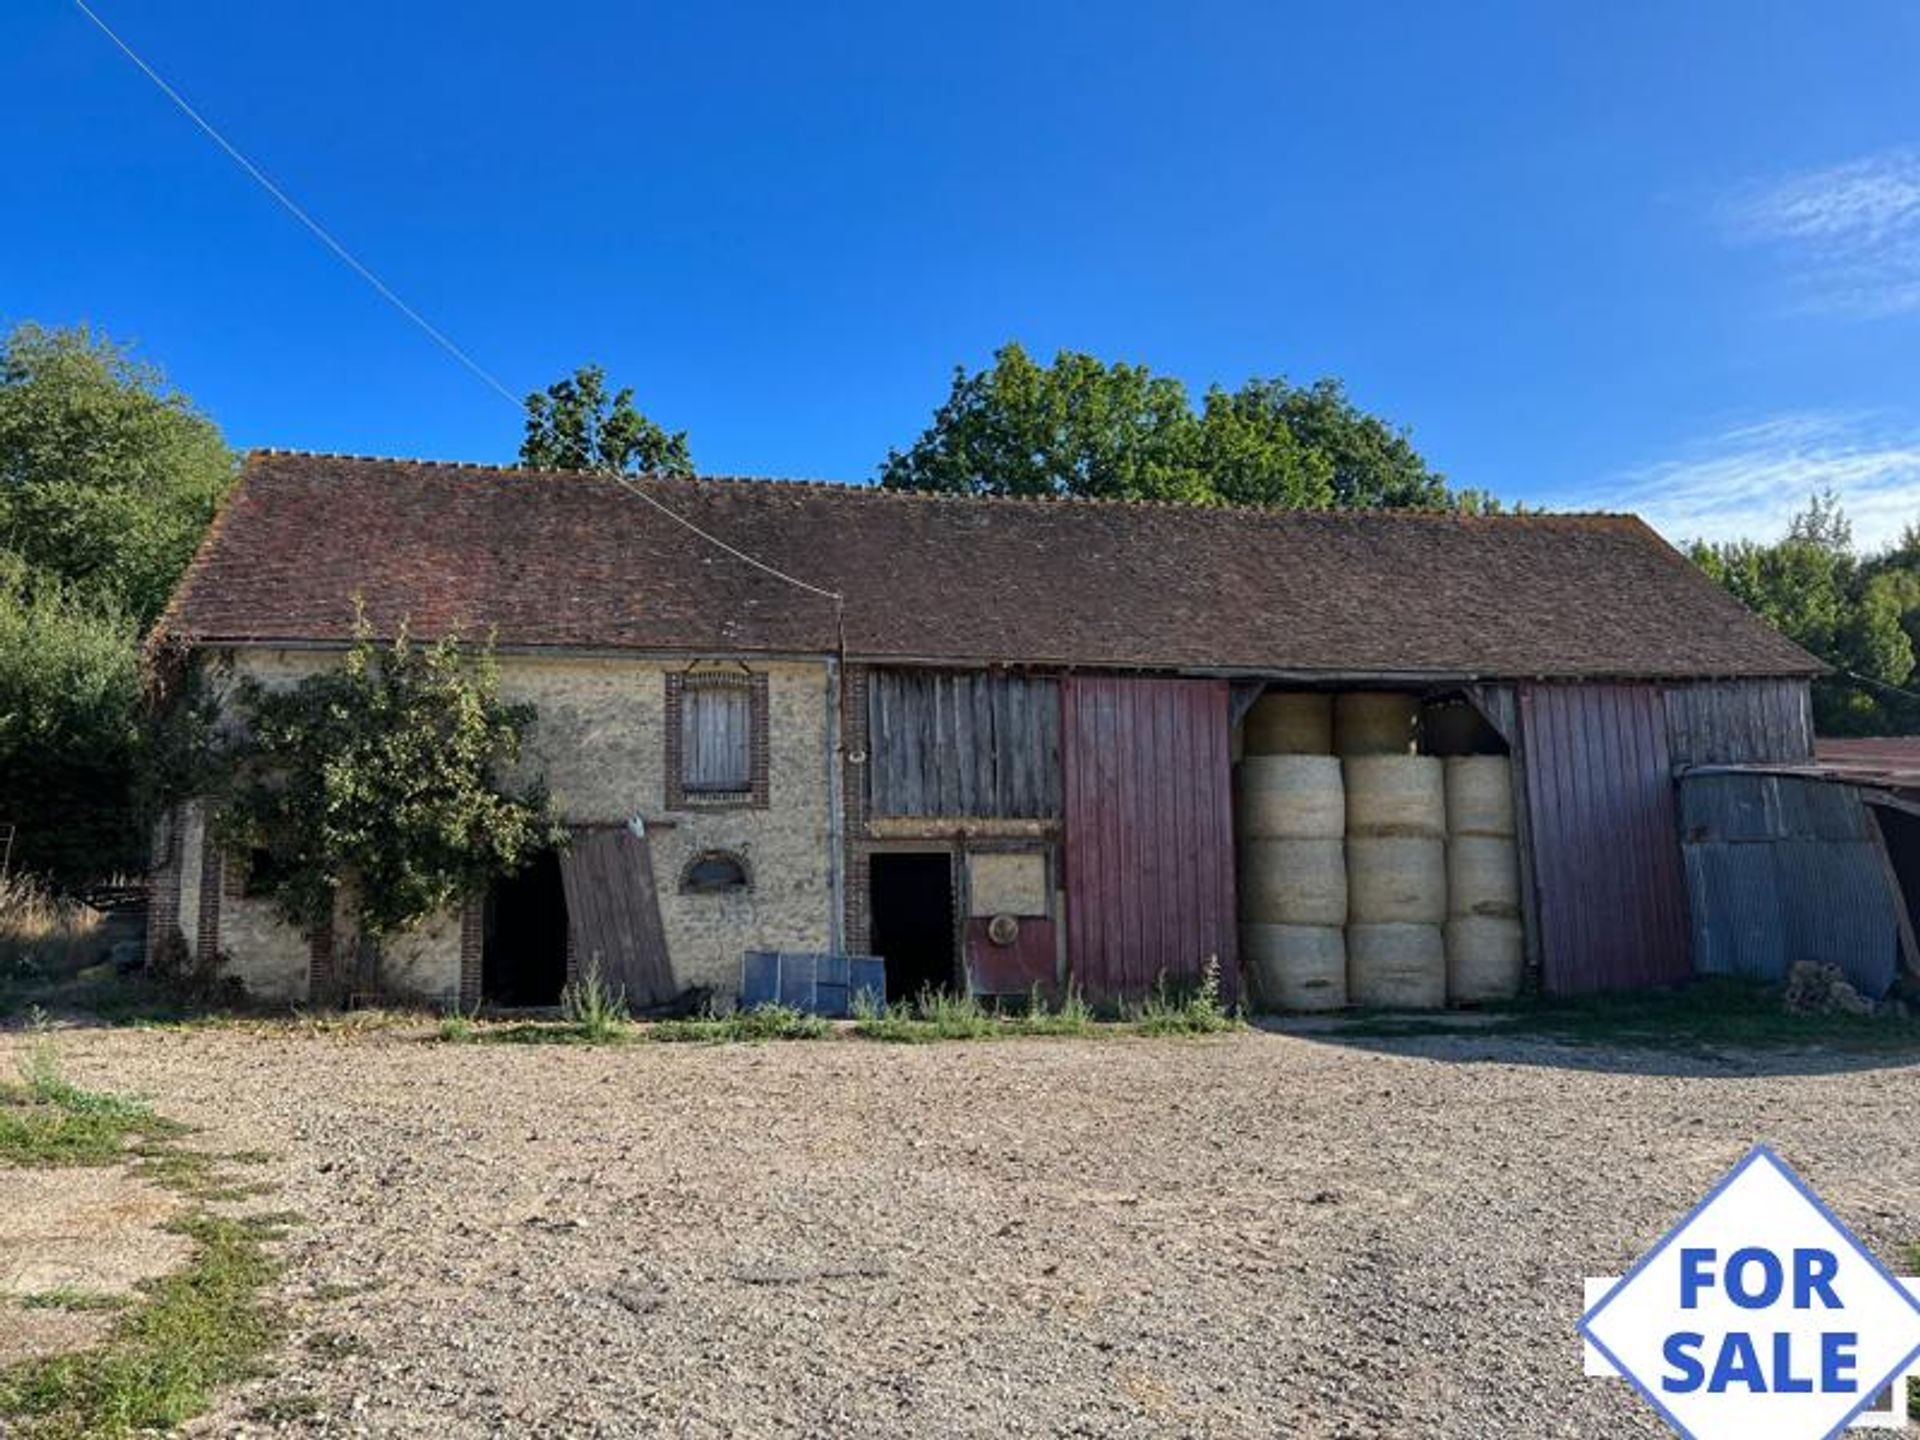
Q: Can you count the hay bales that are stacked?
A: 11